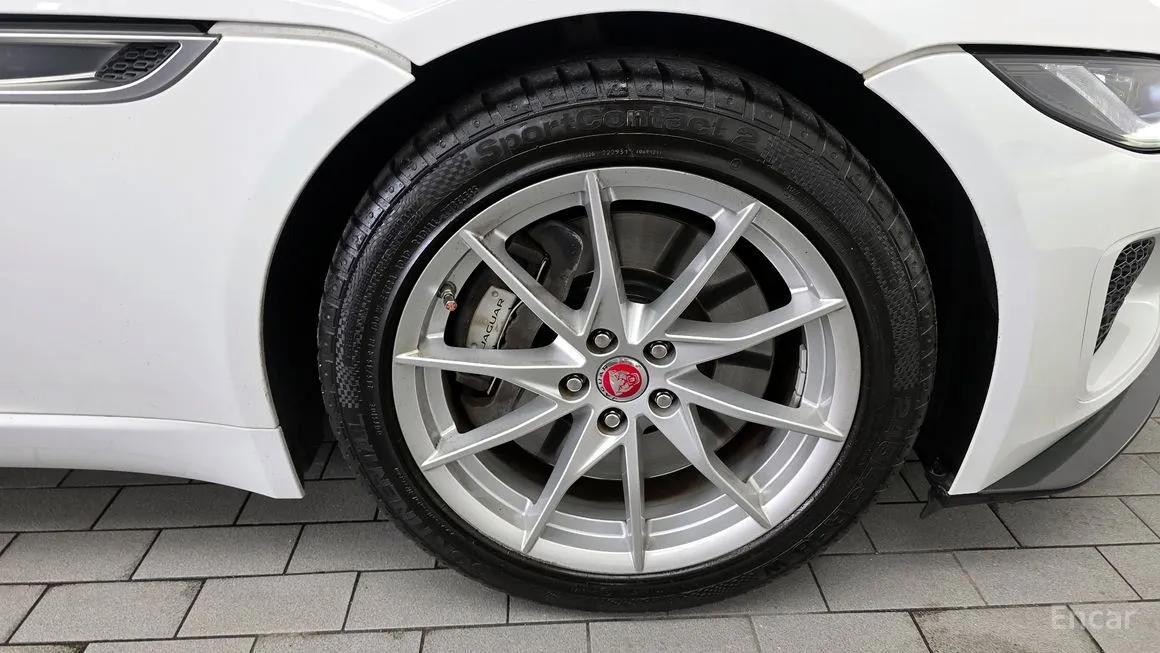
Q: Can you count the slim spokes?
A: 10